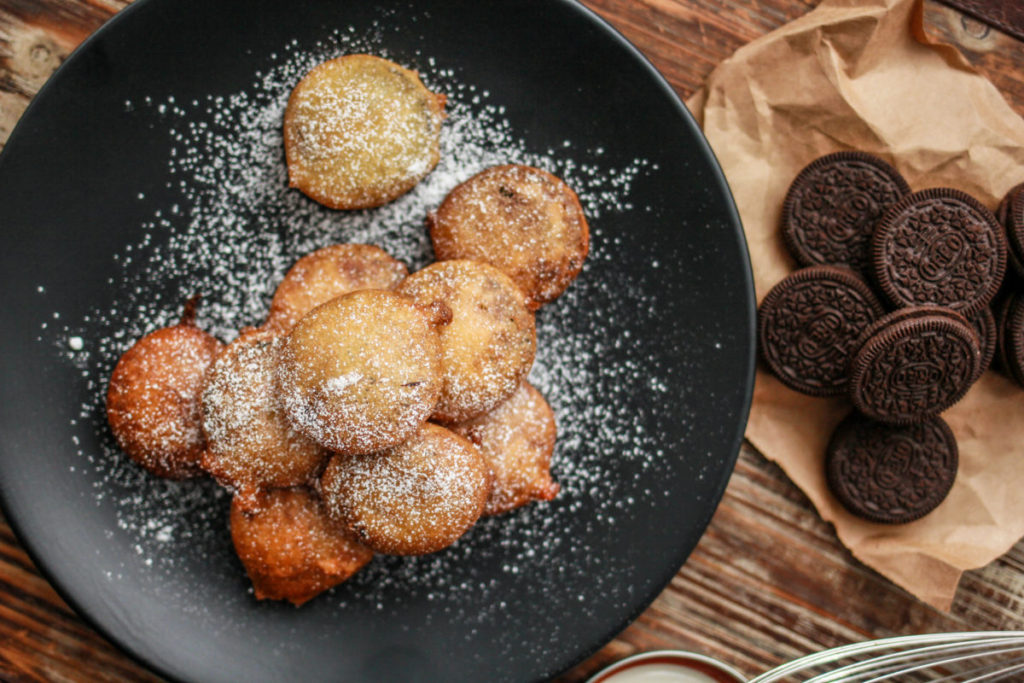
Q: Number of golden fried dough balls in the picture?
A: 10